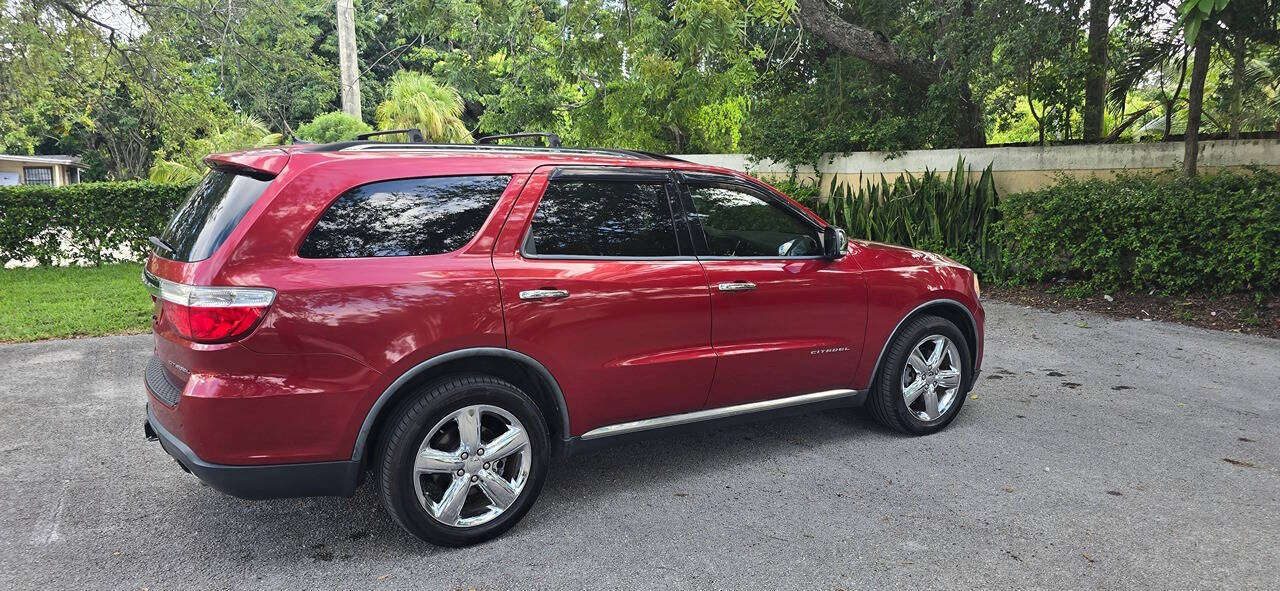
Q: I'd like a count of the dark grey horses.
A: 0